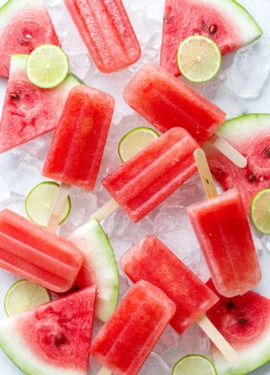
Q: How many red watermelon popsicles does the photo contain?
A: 8